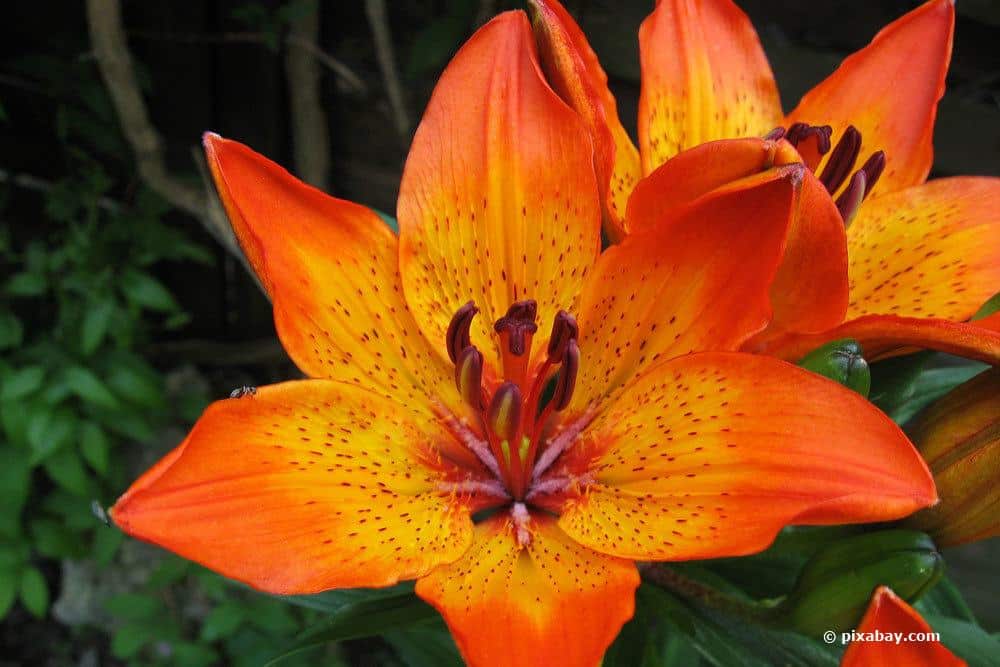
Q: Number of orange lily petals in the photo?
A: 13